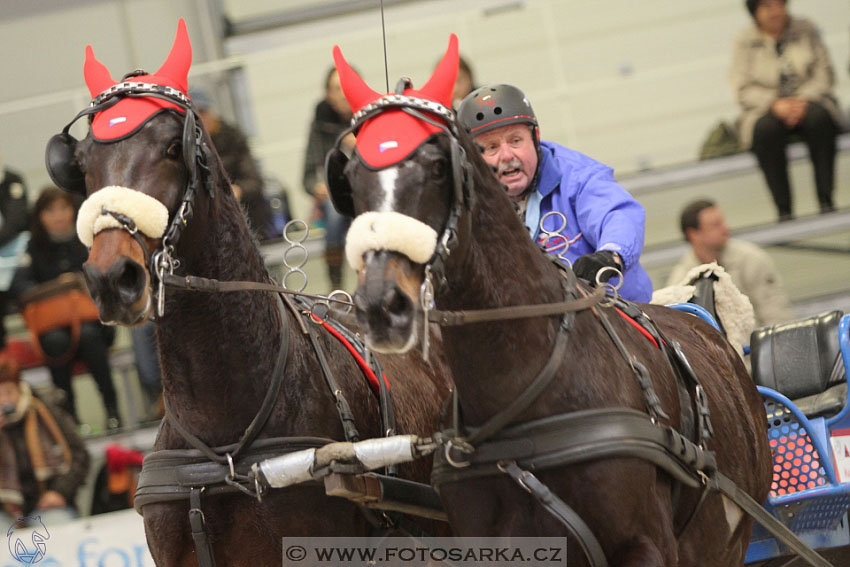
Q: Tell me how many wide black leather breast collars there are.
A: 2